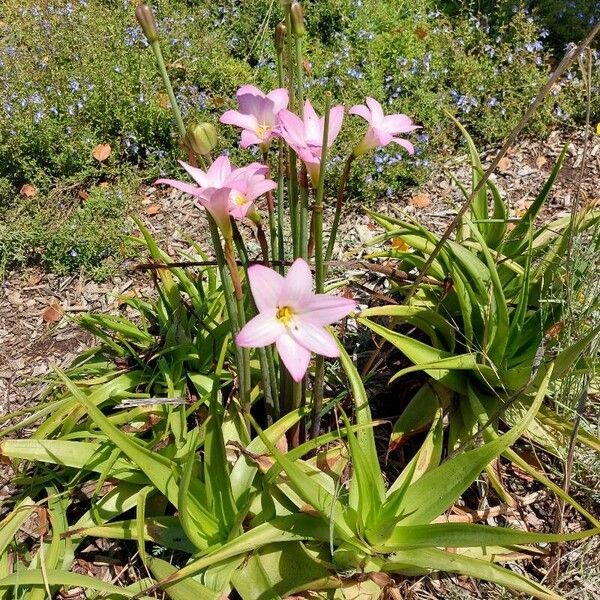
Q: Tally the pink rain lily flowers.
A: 6